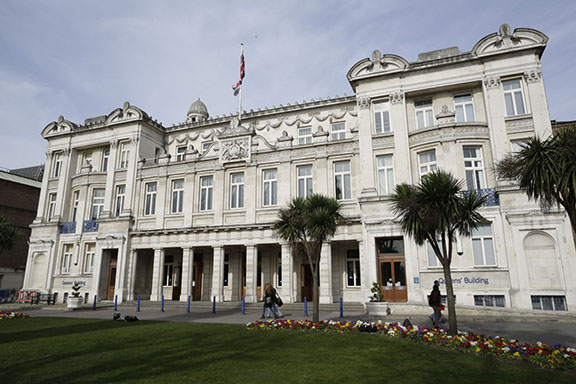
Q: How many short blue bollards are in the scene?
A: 9